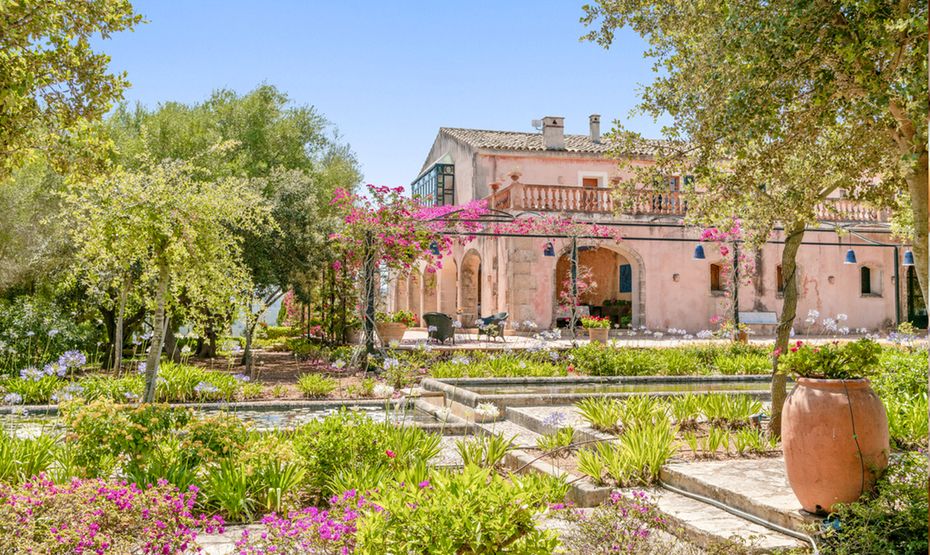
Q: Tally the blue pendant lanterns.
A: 5